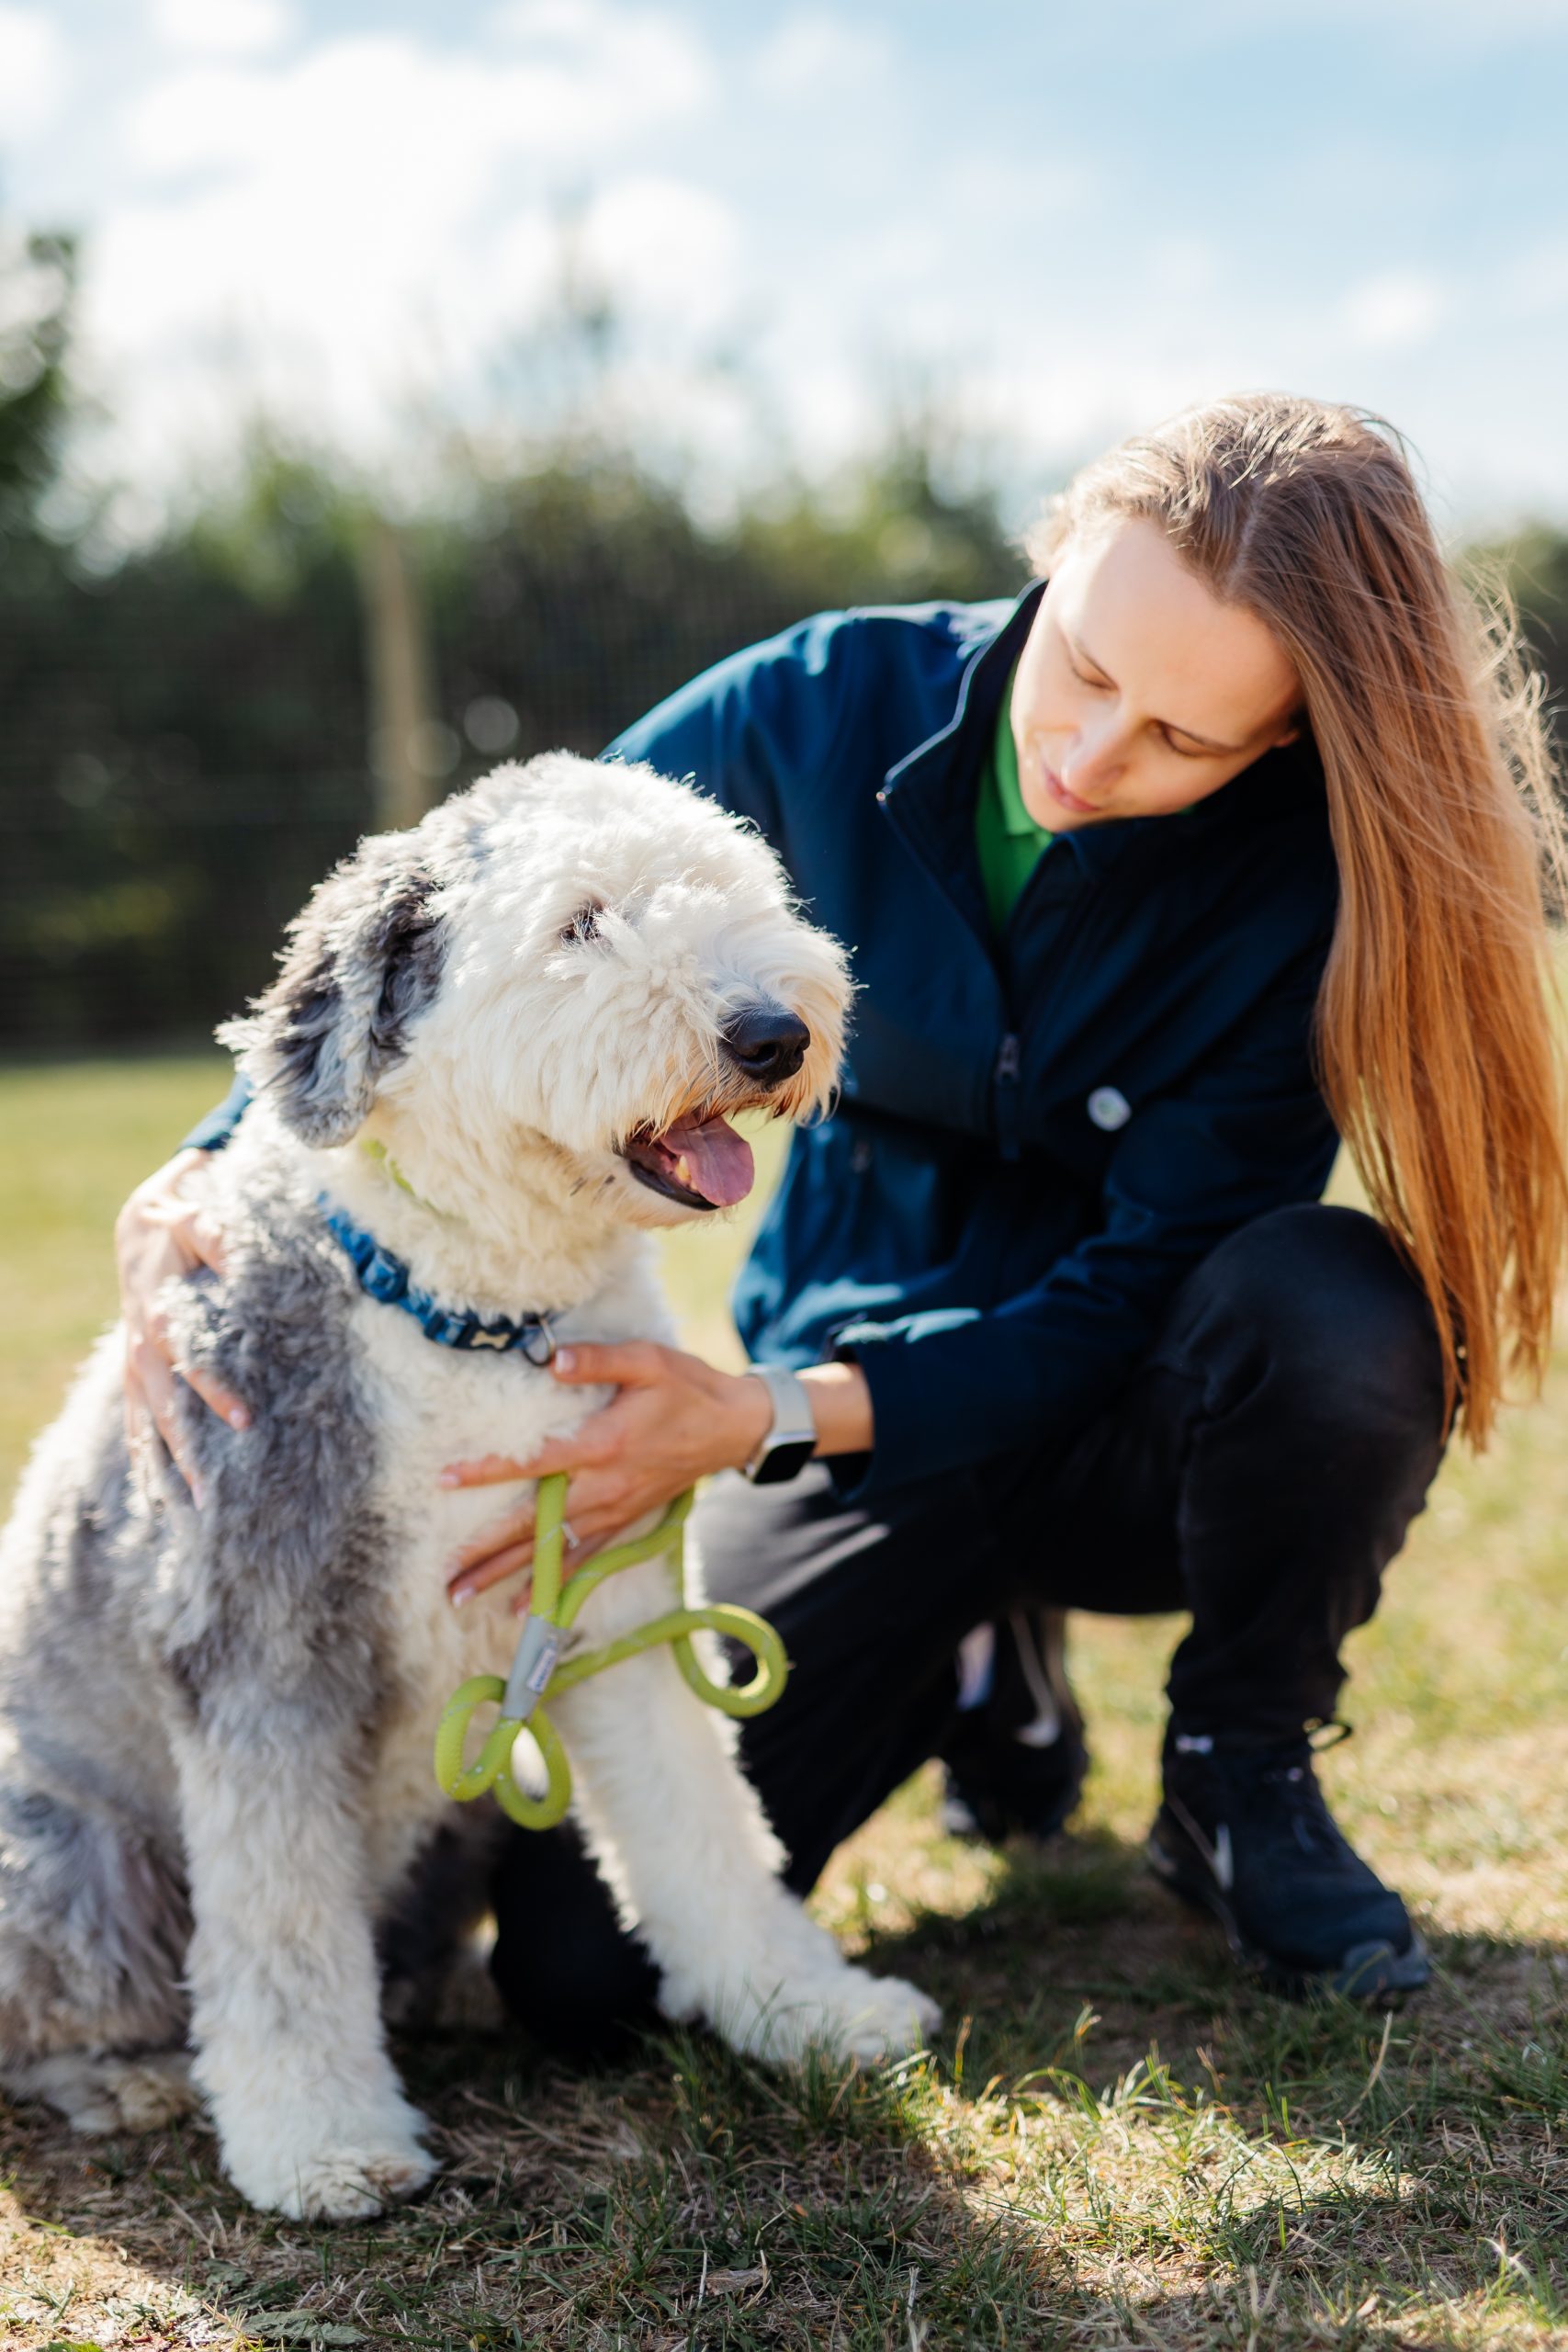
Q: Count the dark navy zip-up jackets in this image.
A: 1